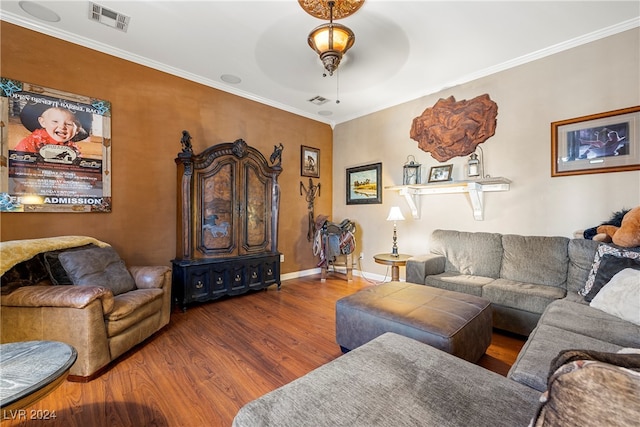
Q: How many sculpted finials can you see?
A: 2